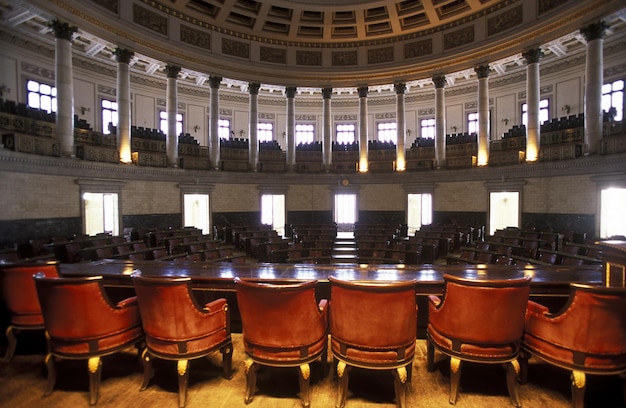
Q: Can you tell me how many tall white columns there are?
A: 13